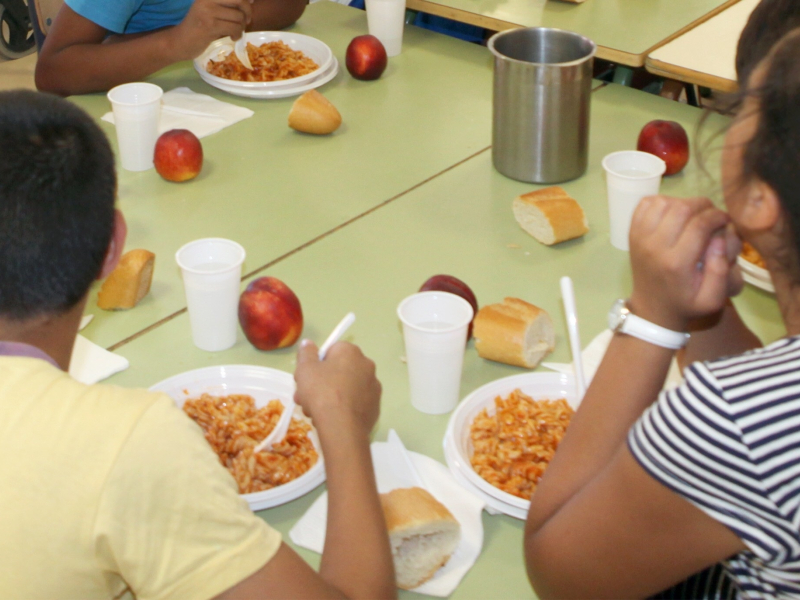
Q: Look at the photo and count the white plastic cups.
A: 5